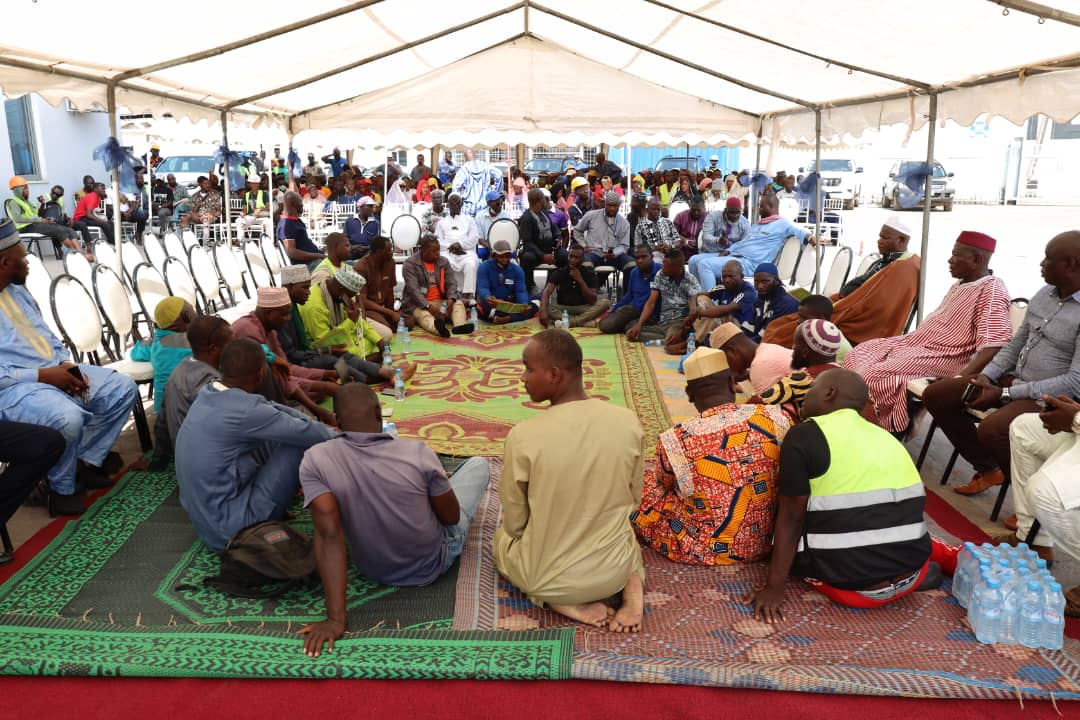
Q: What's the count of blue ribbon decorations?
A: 6